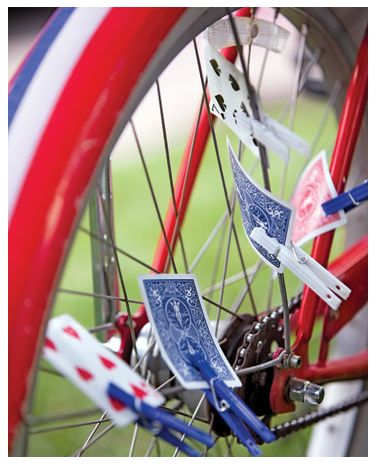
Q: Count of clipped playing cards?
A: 5